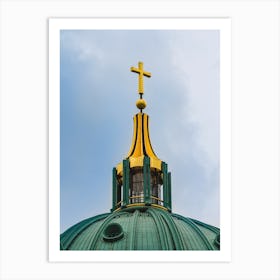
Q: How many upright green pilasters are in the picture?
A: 5